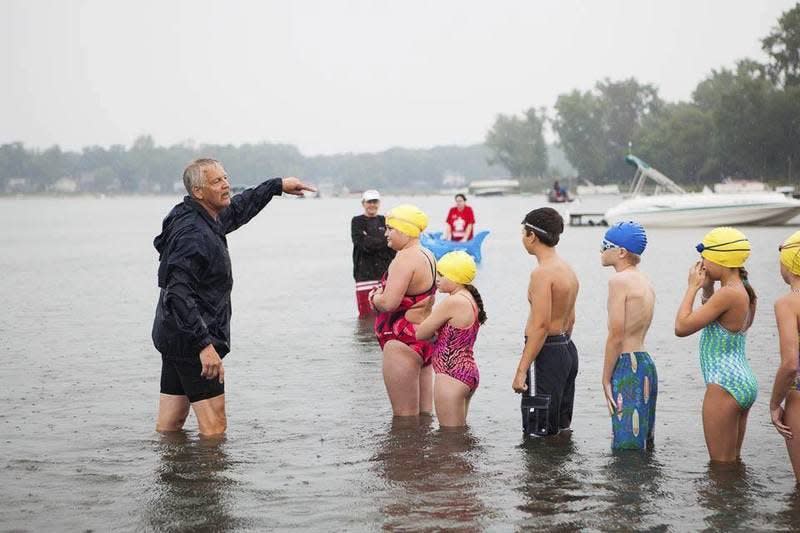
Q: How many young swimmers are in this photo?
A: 6